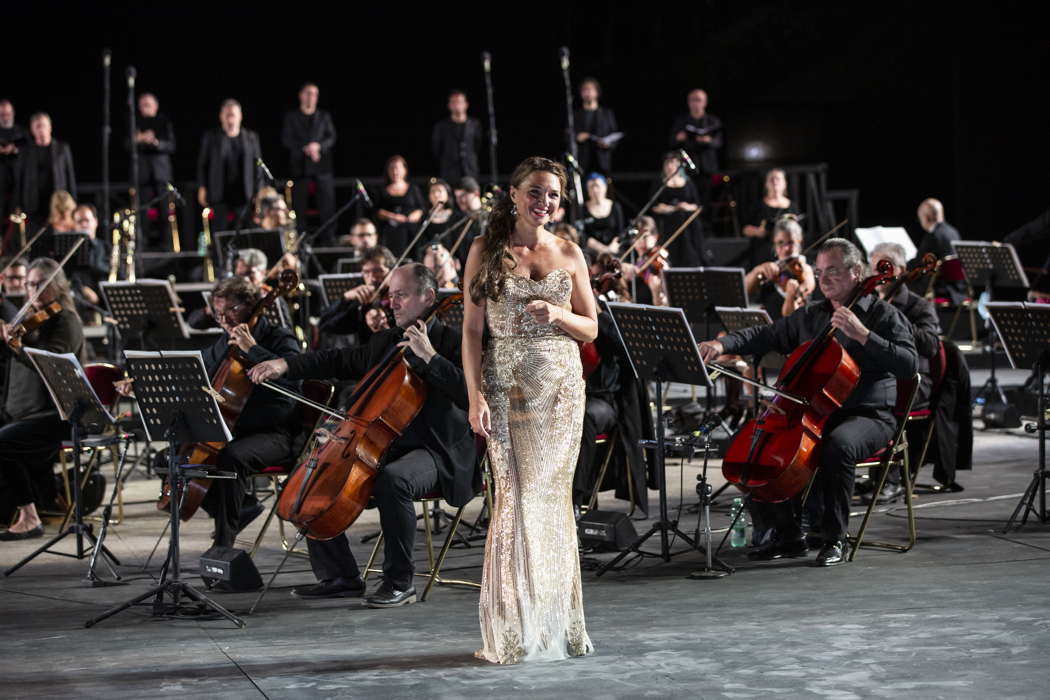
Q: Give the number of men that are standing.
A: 8